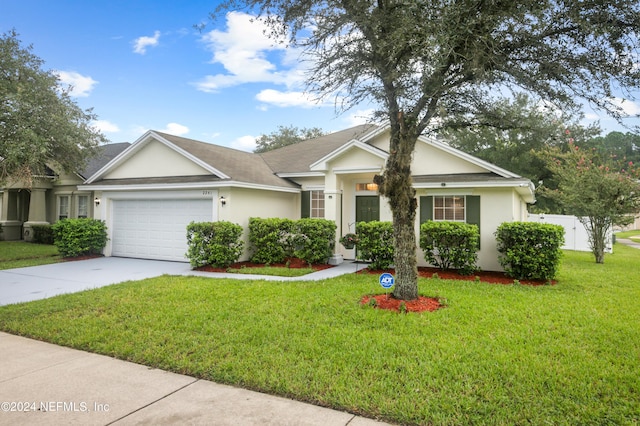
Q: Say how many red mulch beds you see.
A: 4